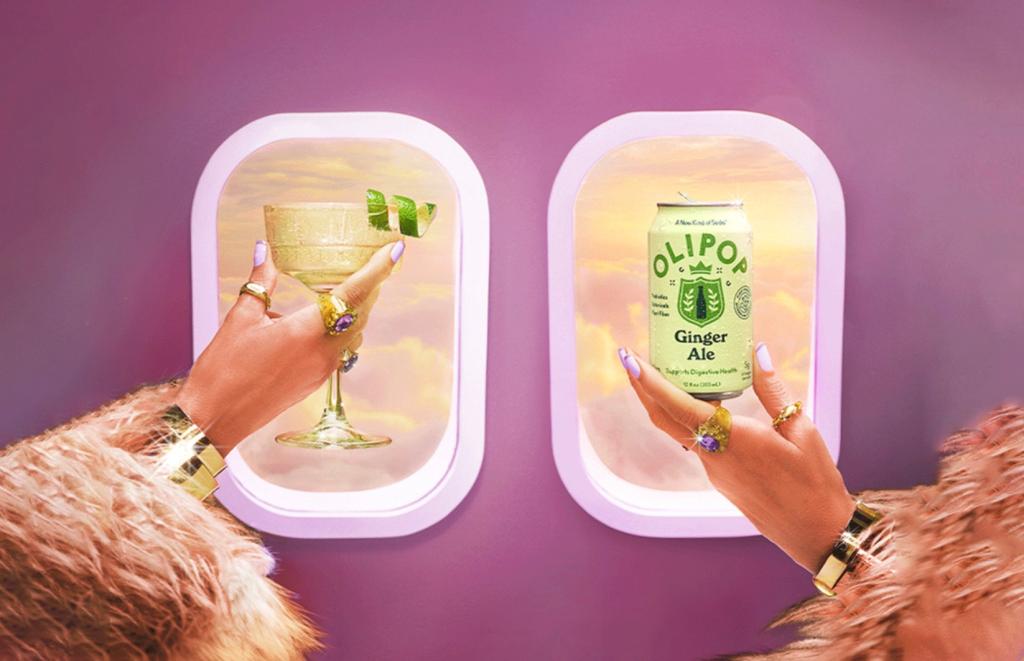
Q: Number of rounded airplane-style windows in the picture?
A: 2